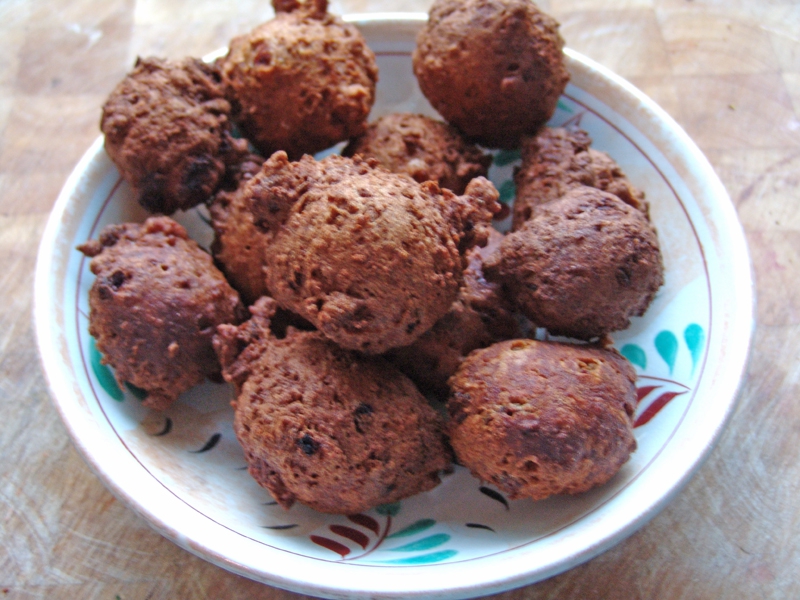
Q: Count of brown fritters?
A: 12